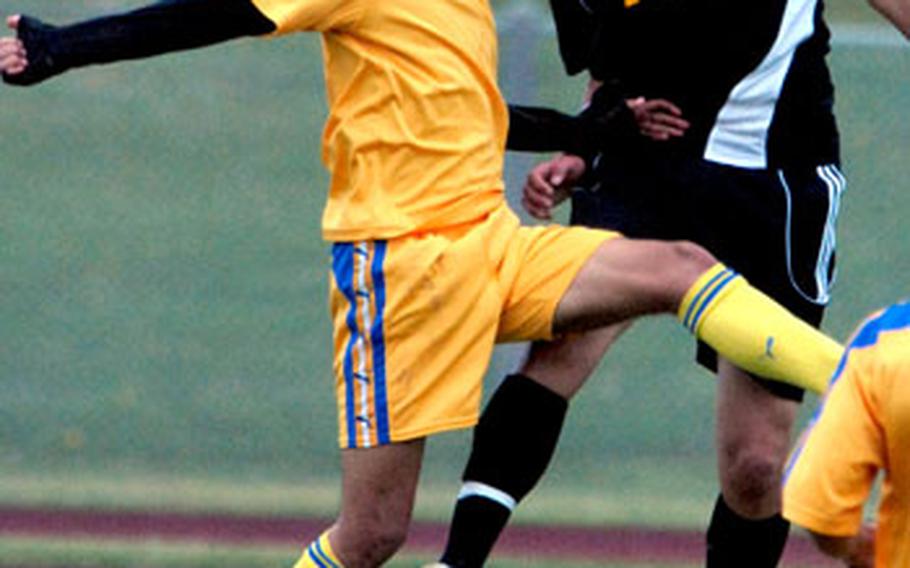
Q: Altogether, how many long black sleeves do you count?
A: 2